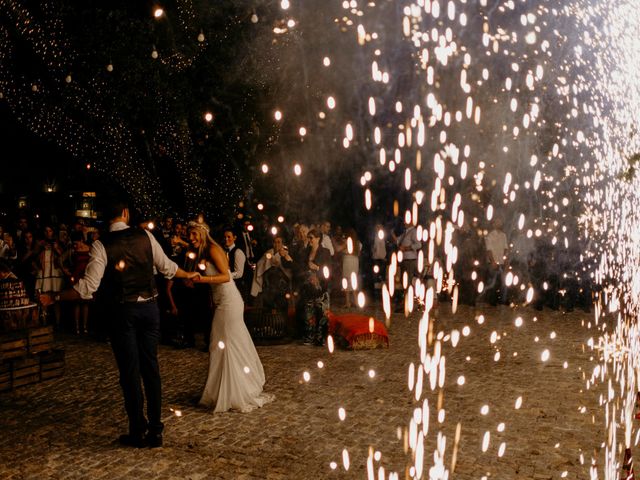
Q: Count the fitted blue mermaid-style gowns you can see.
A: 0